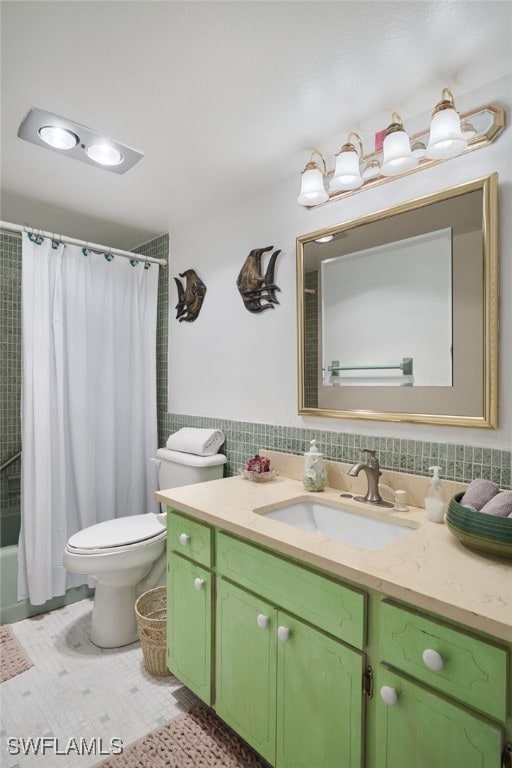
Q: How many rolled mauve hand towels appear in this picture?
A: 2